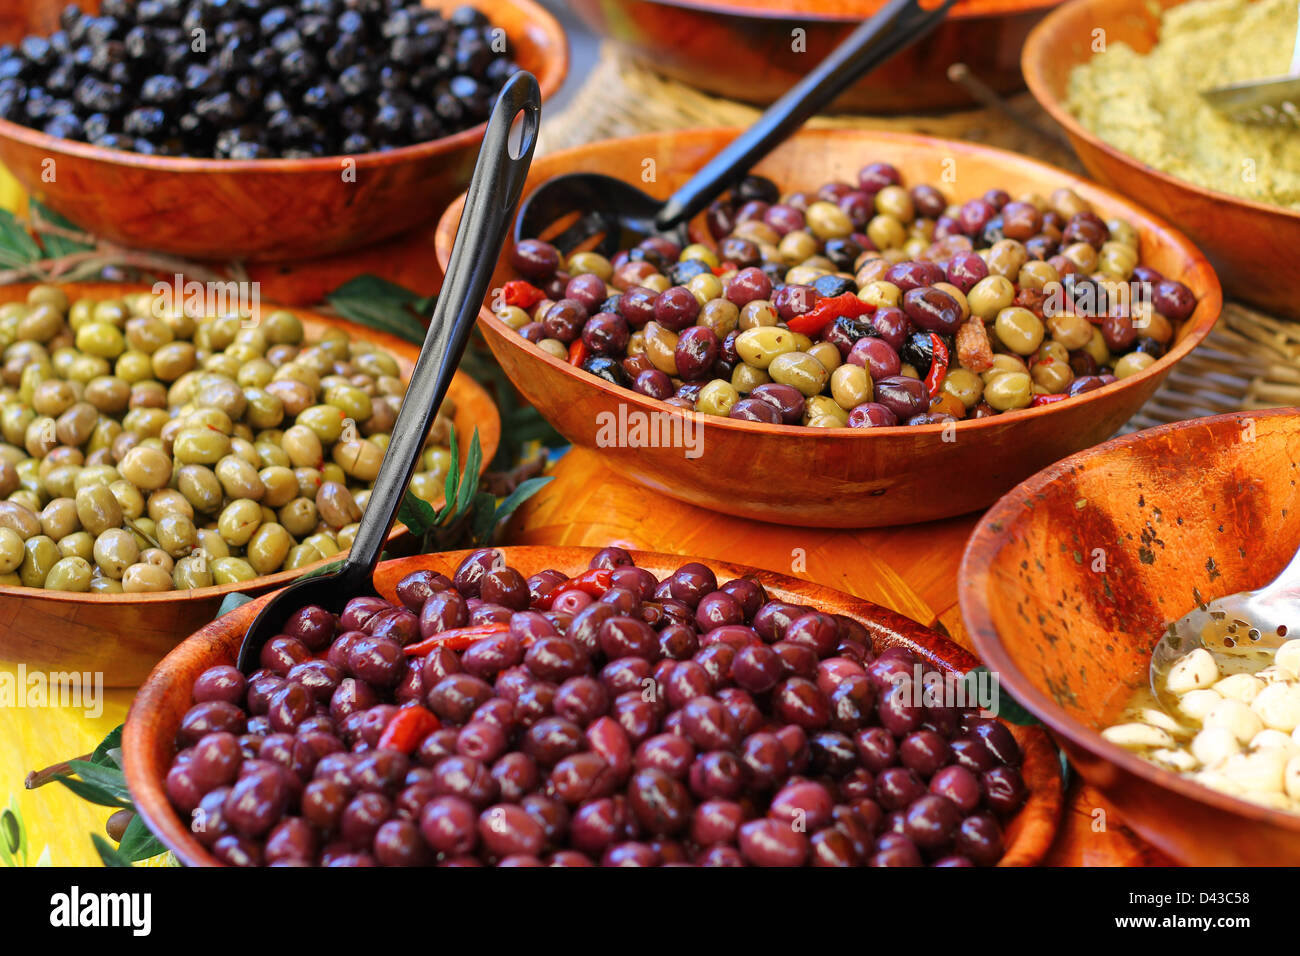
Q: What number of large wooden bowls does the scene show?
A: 7